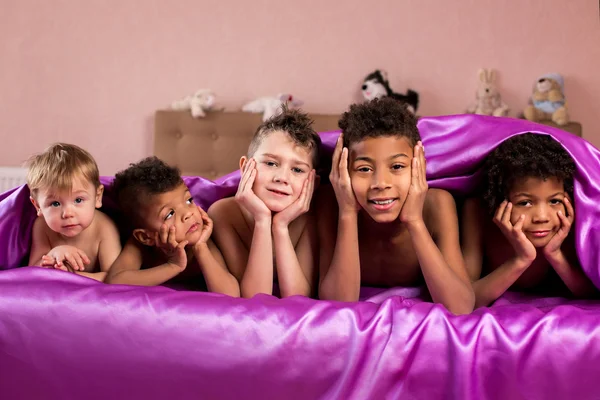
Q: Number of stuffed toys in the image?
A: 5